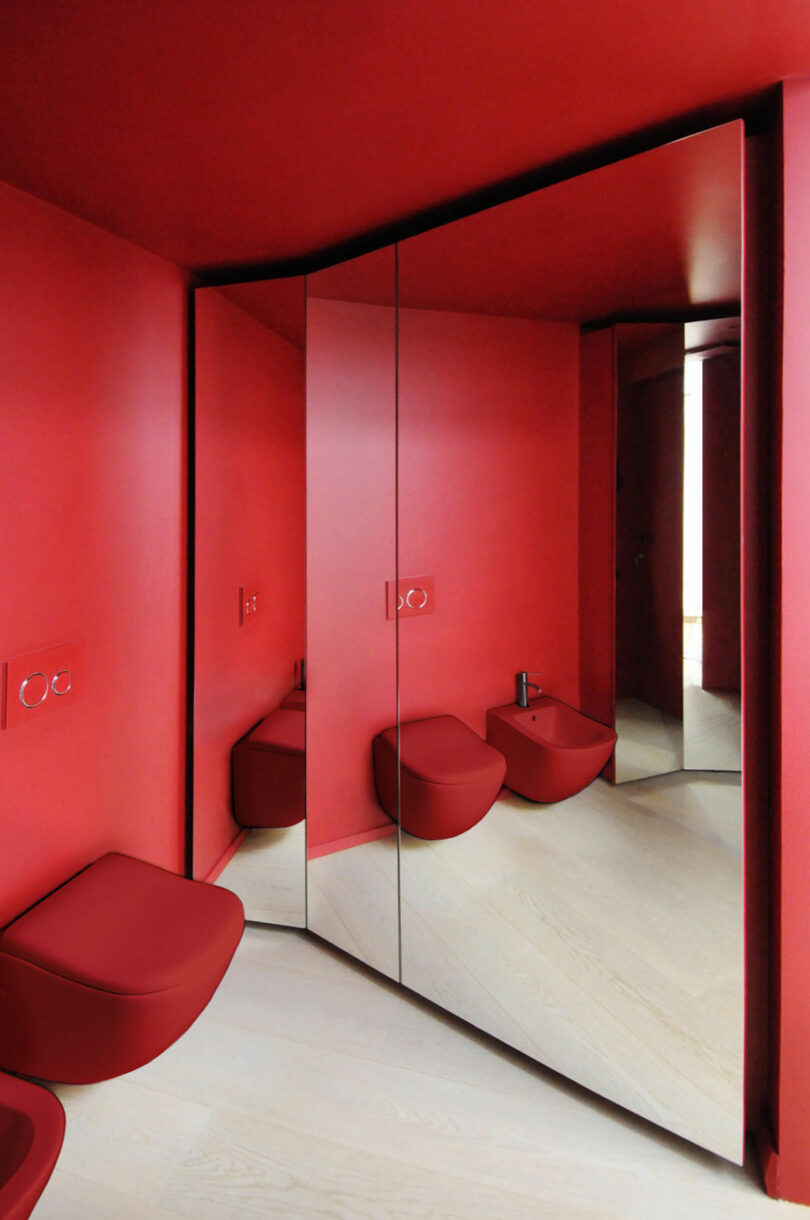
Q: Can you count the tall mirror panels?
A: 3